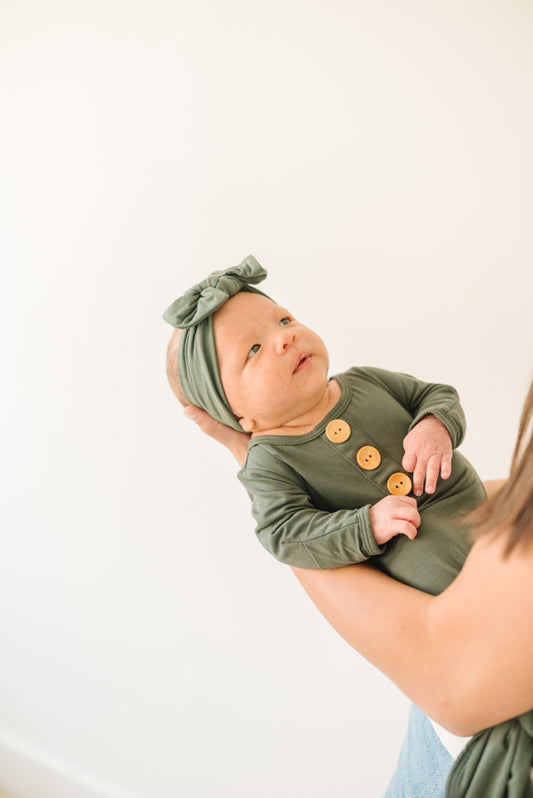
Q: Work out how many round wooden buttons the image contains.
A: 3